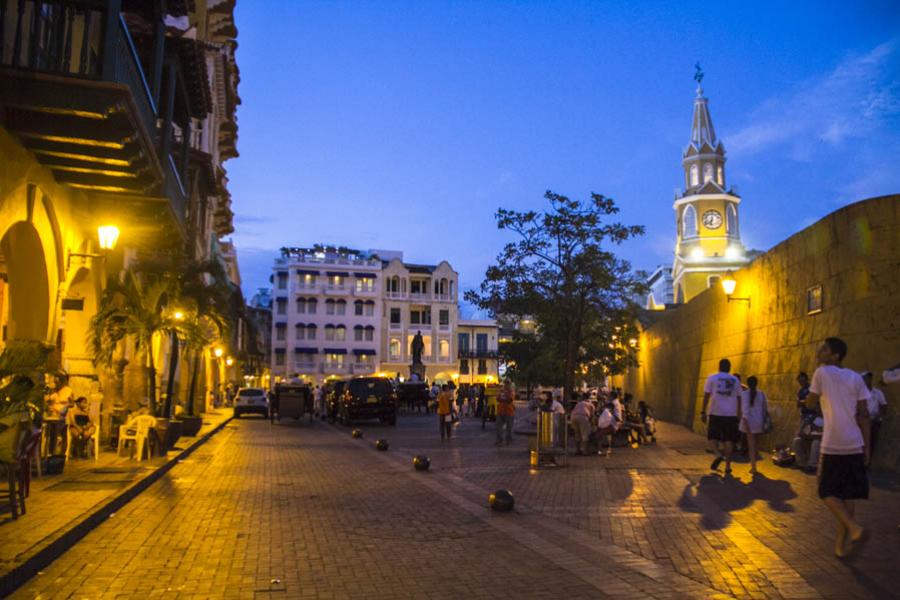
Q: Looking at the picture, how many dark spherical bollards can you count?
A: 4